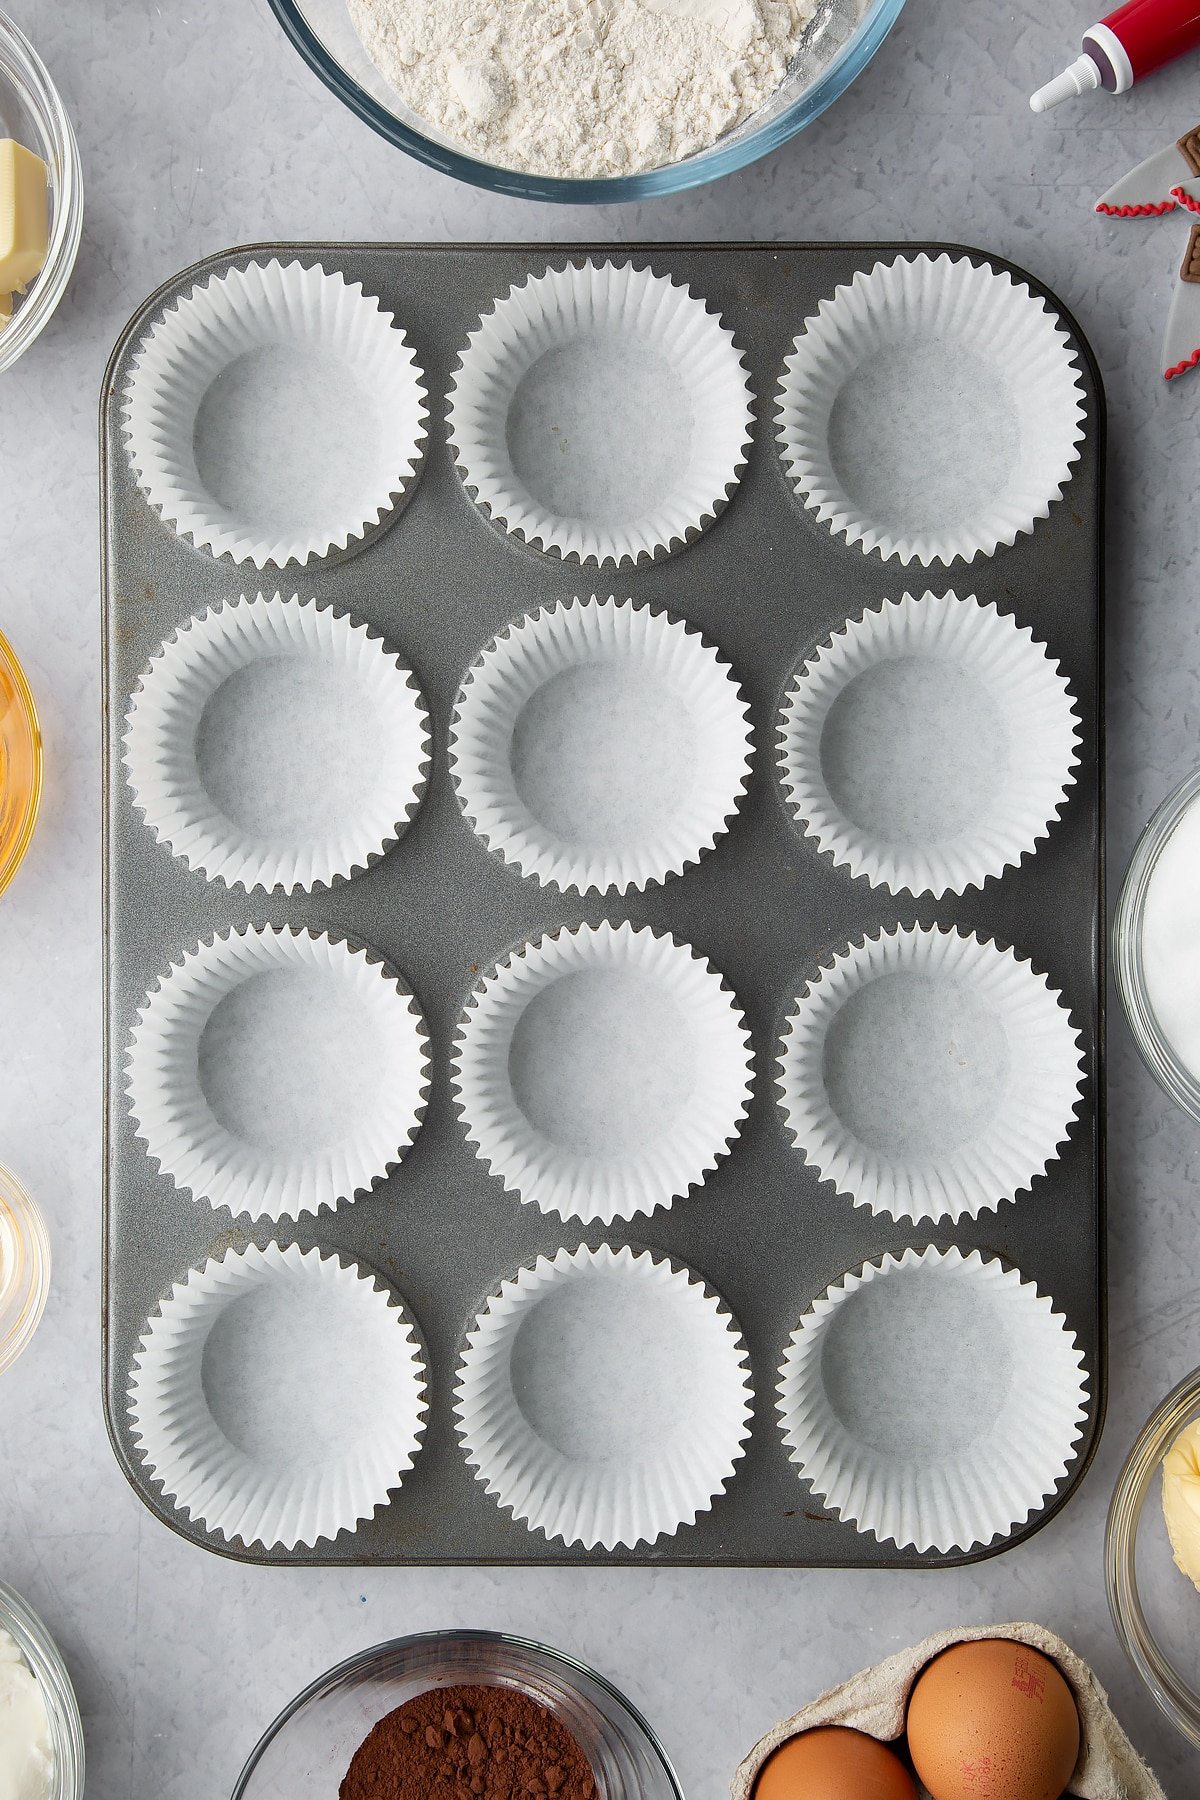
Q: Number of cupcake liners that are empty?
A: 12